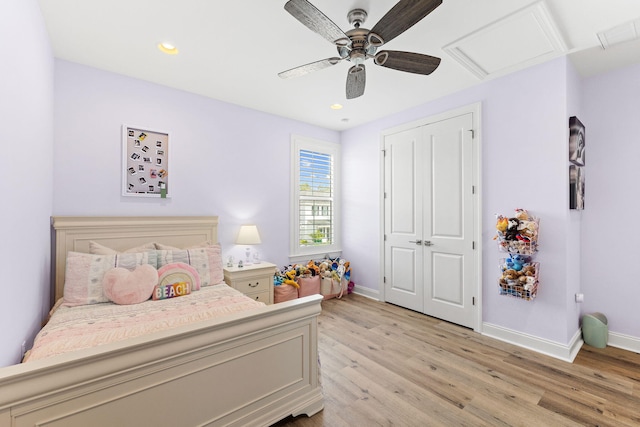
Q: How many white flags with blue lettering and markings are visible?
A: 0